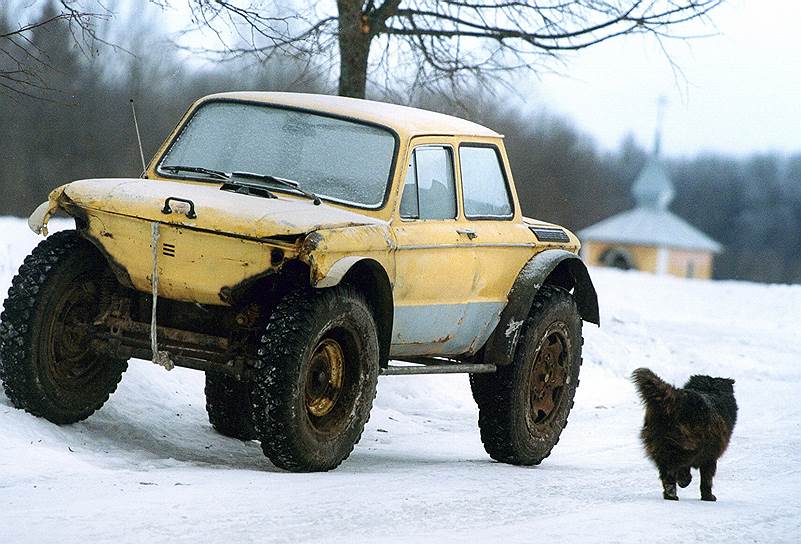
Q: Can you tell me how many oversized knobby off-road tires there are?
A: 4